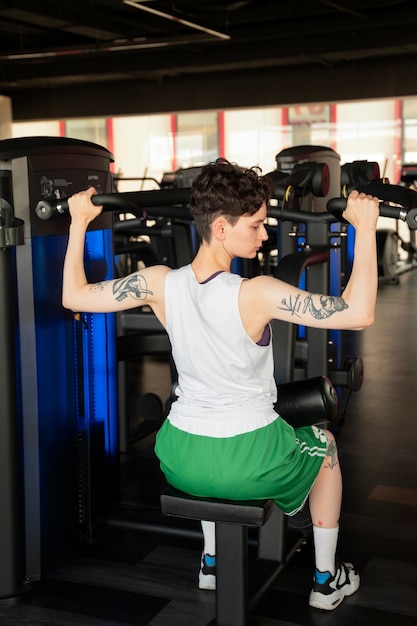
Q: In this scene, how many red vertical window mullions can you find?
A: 7